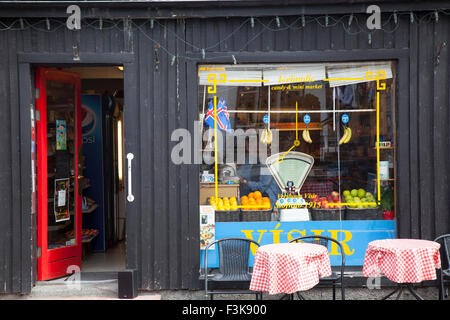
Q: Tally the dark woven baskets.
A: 4